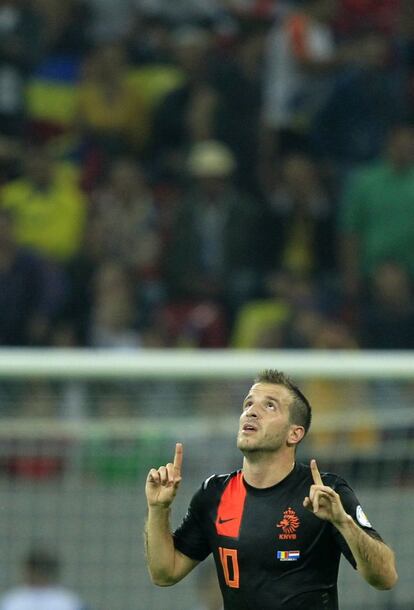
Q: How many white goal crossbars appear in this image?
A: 1